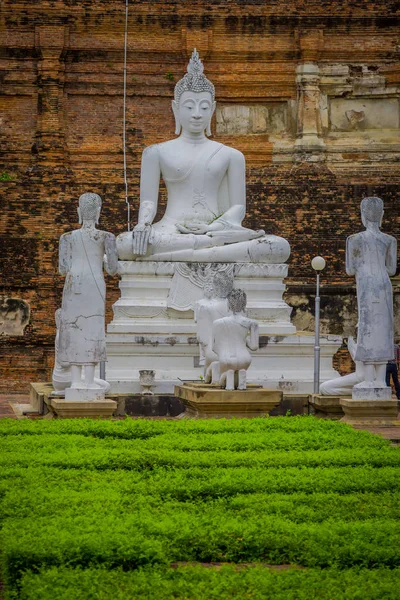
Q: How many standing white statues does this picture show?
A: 2